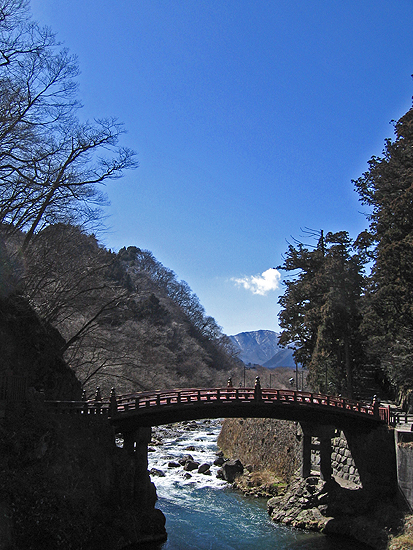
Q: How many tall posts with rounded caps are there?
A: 6